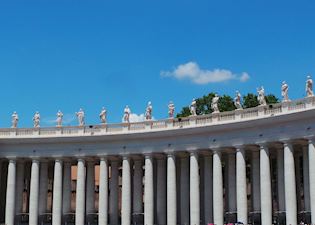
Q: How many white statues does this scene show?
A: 14